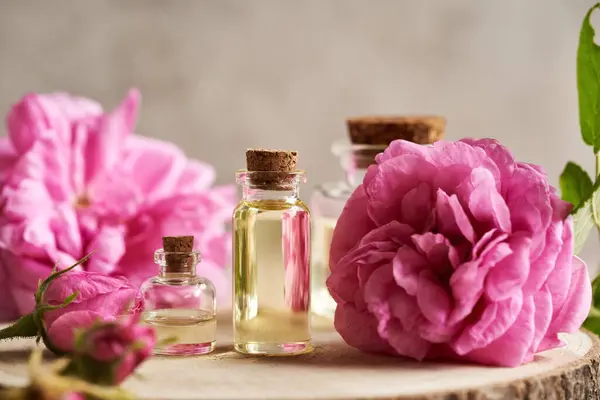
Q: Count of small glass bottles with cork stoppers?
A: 3